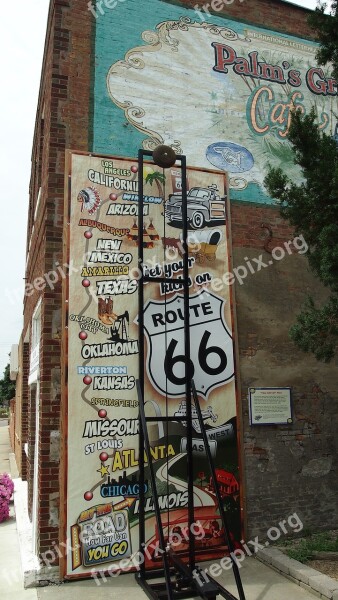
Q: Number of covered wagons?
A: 1